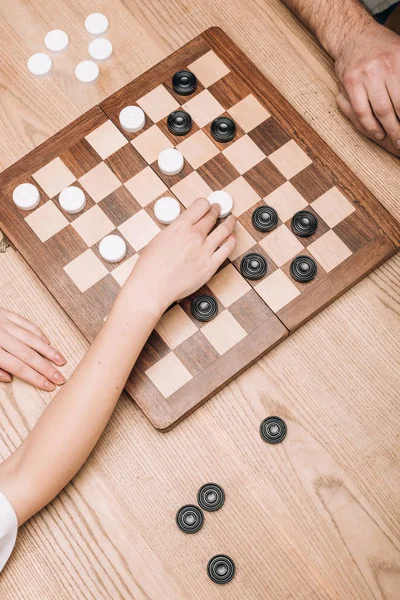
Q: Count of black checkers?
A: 12